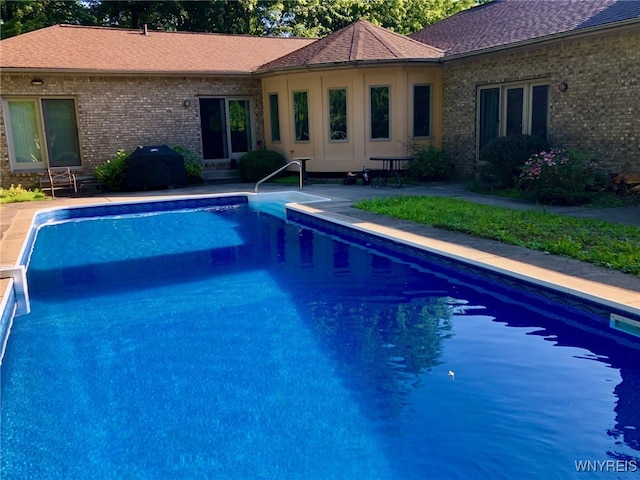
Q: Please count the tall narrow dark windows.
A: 5